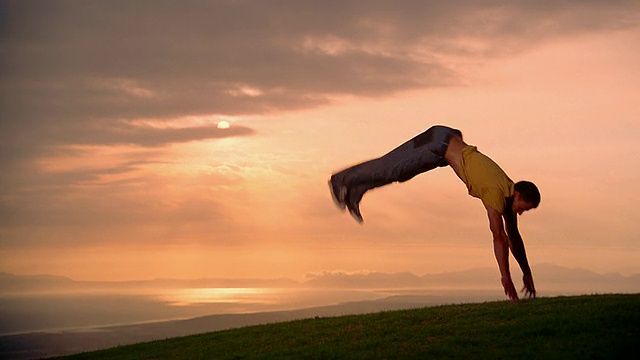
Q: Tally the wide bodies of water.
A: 1